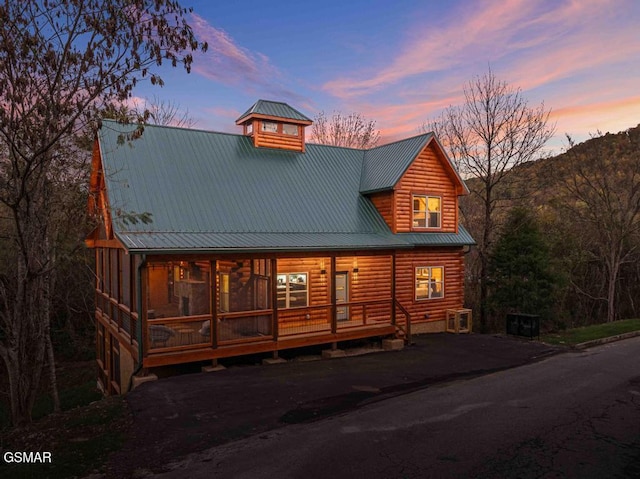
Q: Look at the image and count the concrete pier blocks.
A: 5